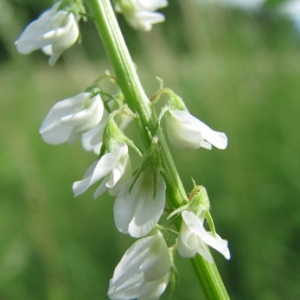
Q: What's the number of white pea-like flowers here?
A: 9